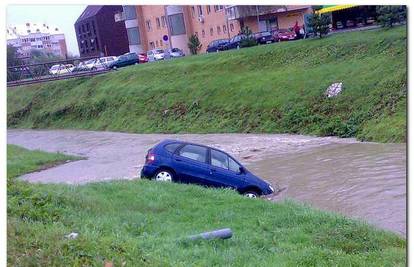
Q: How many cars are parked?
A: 11